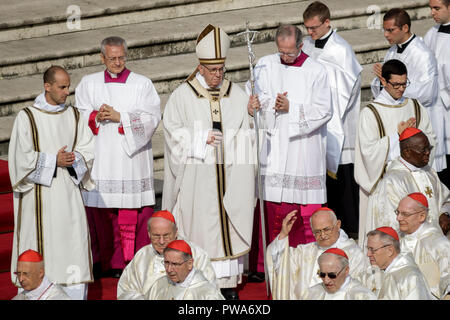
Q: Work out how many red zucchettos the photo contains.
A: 8